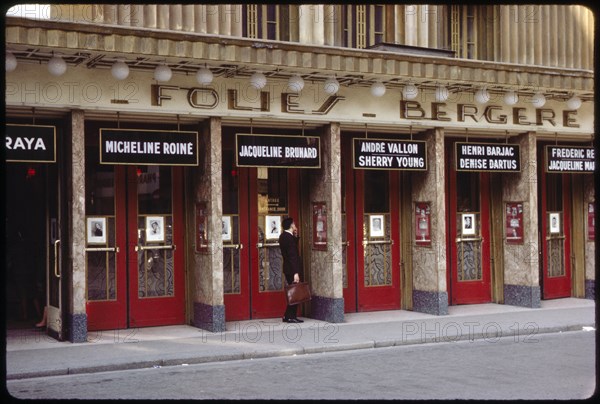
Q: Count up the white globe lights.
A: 15